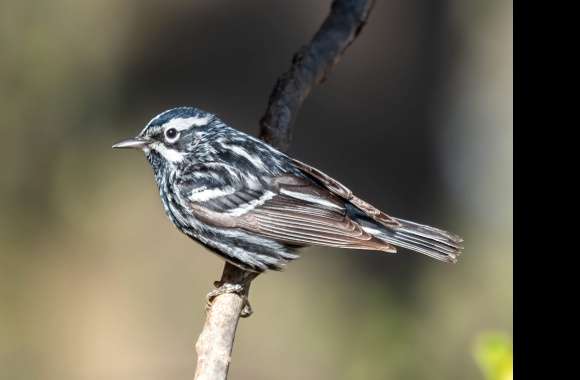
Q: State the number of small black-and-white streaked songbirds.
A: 1